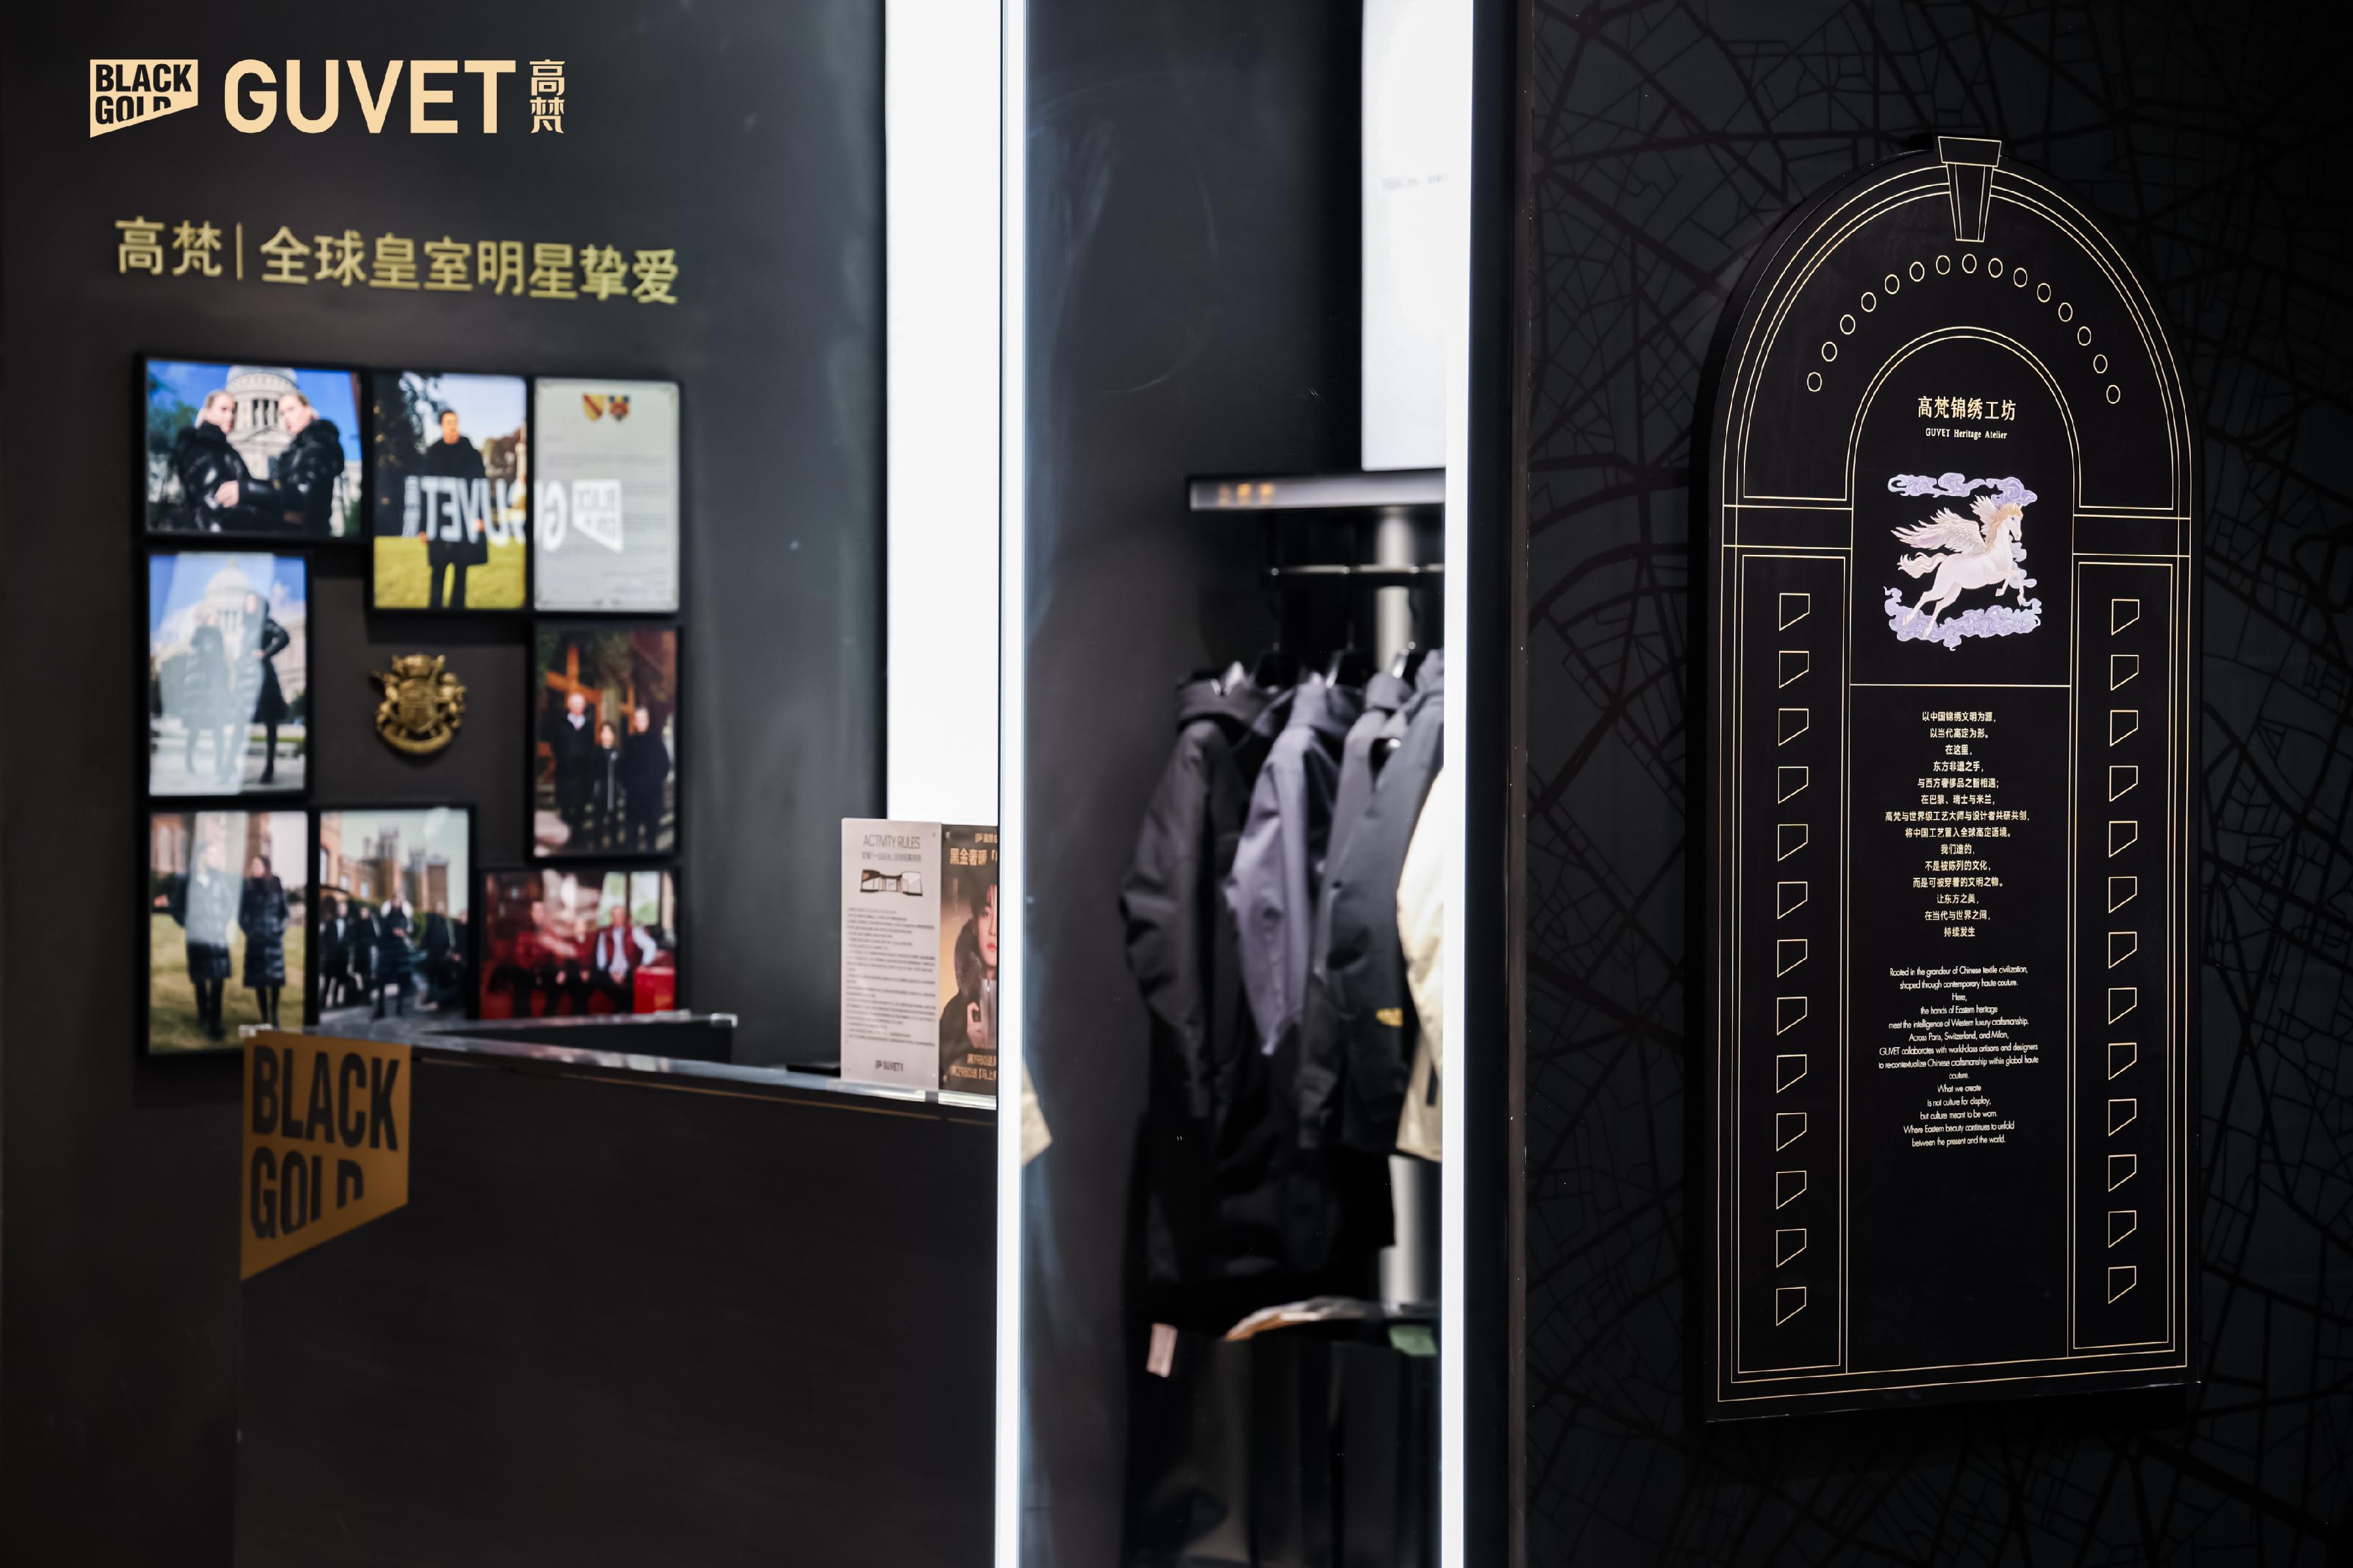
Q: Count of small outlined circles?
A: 15